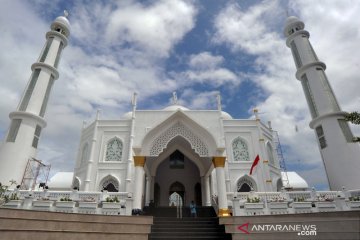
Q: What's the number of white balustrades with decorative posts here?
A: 2